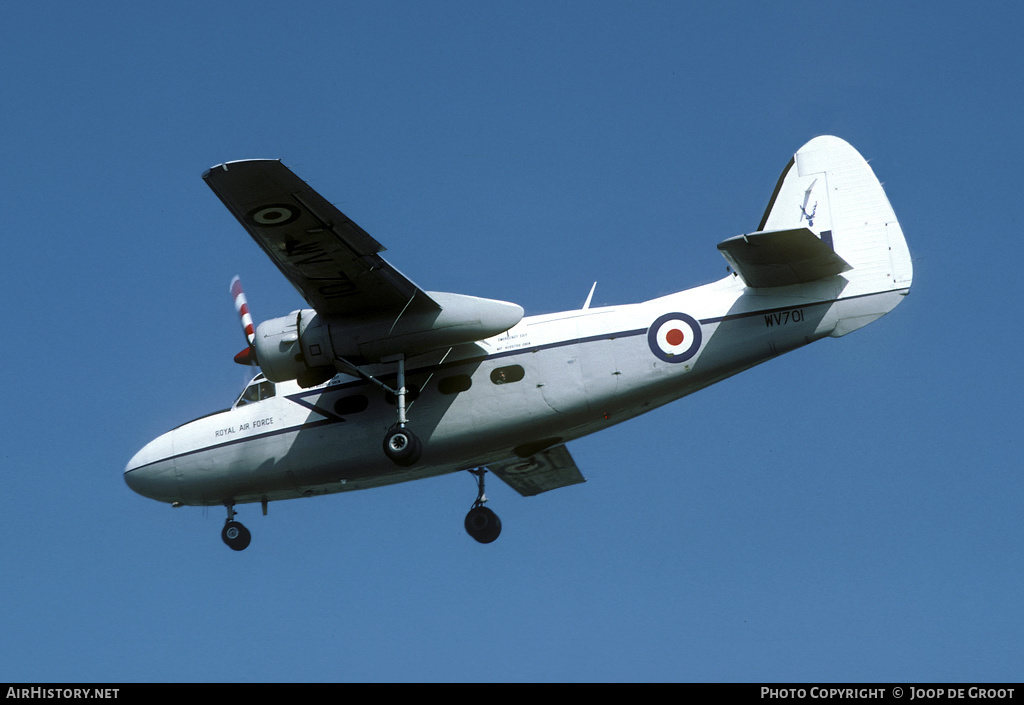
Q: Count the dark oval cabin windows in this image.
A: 4